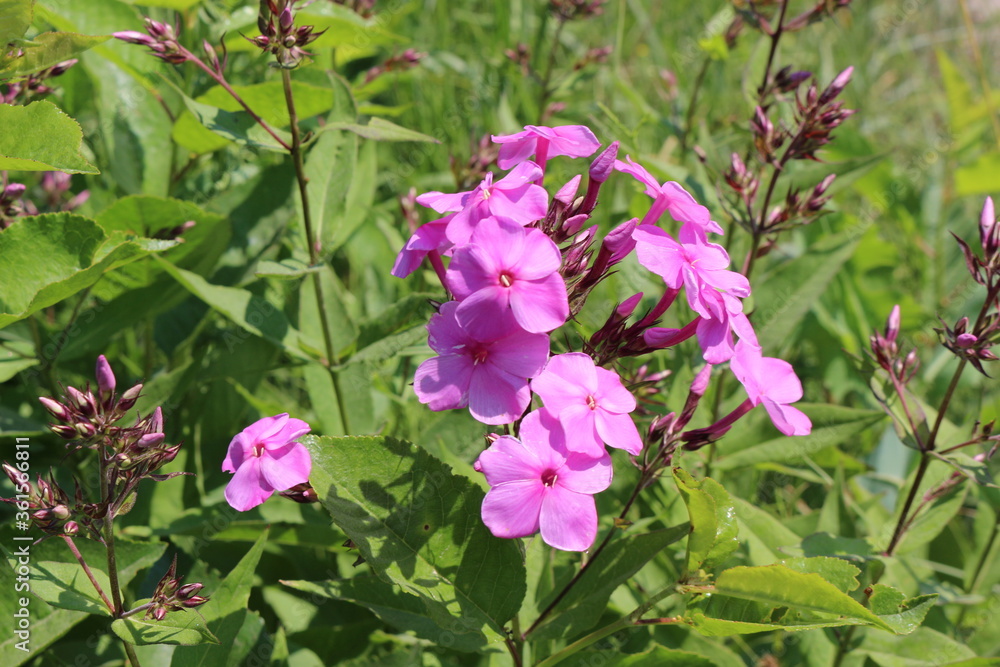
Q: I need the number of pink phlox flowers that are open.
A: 12